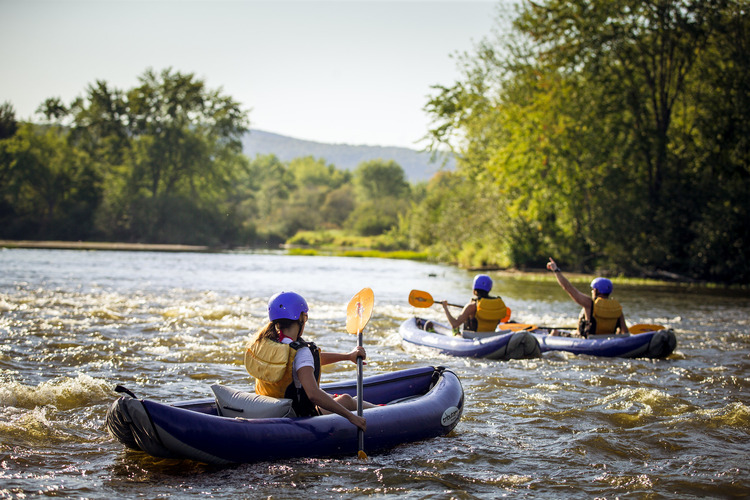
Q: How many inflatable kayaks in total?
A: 3